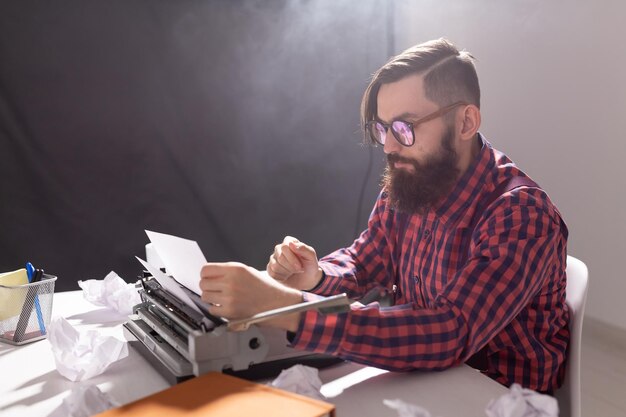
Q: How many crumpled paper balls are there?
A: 6